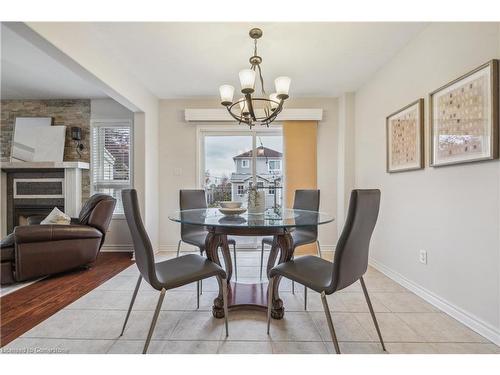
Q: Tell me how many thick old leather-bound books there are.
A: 0